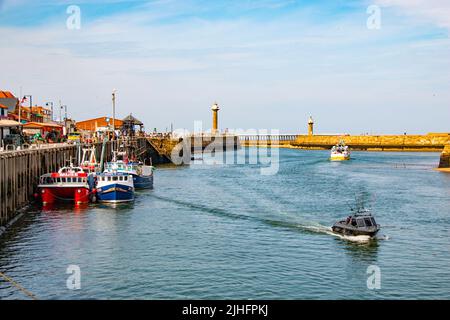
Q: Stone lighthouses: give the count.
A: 2